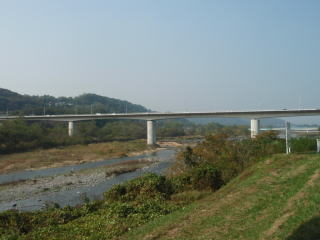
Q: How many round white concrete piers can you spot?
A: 3